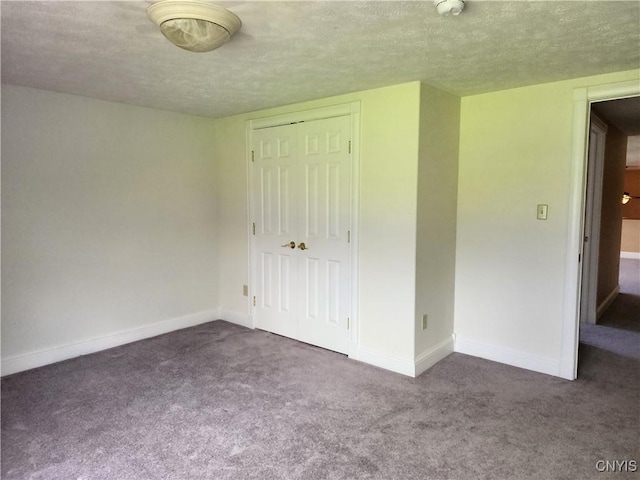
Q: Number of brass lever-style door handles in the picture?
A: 2